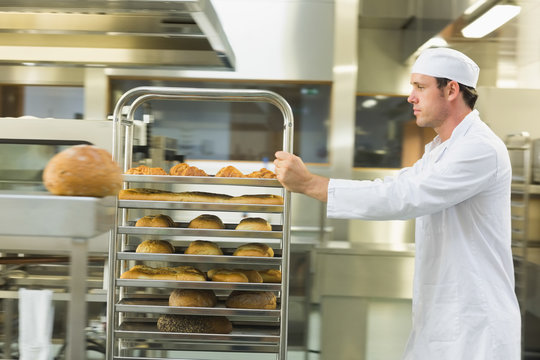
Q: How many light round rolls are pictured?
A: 6